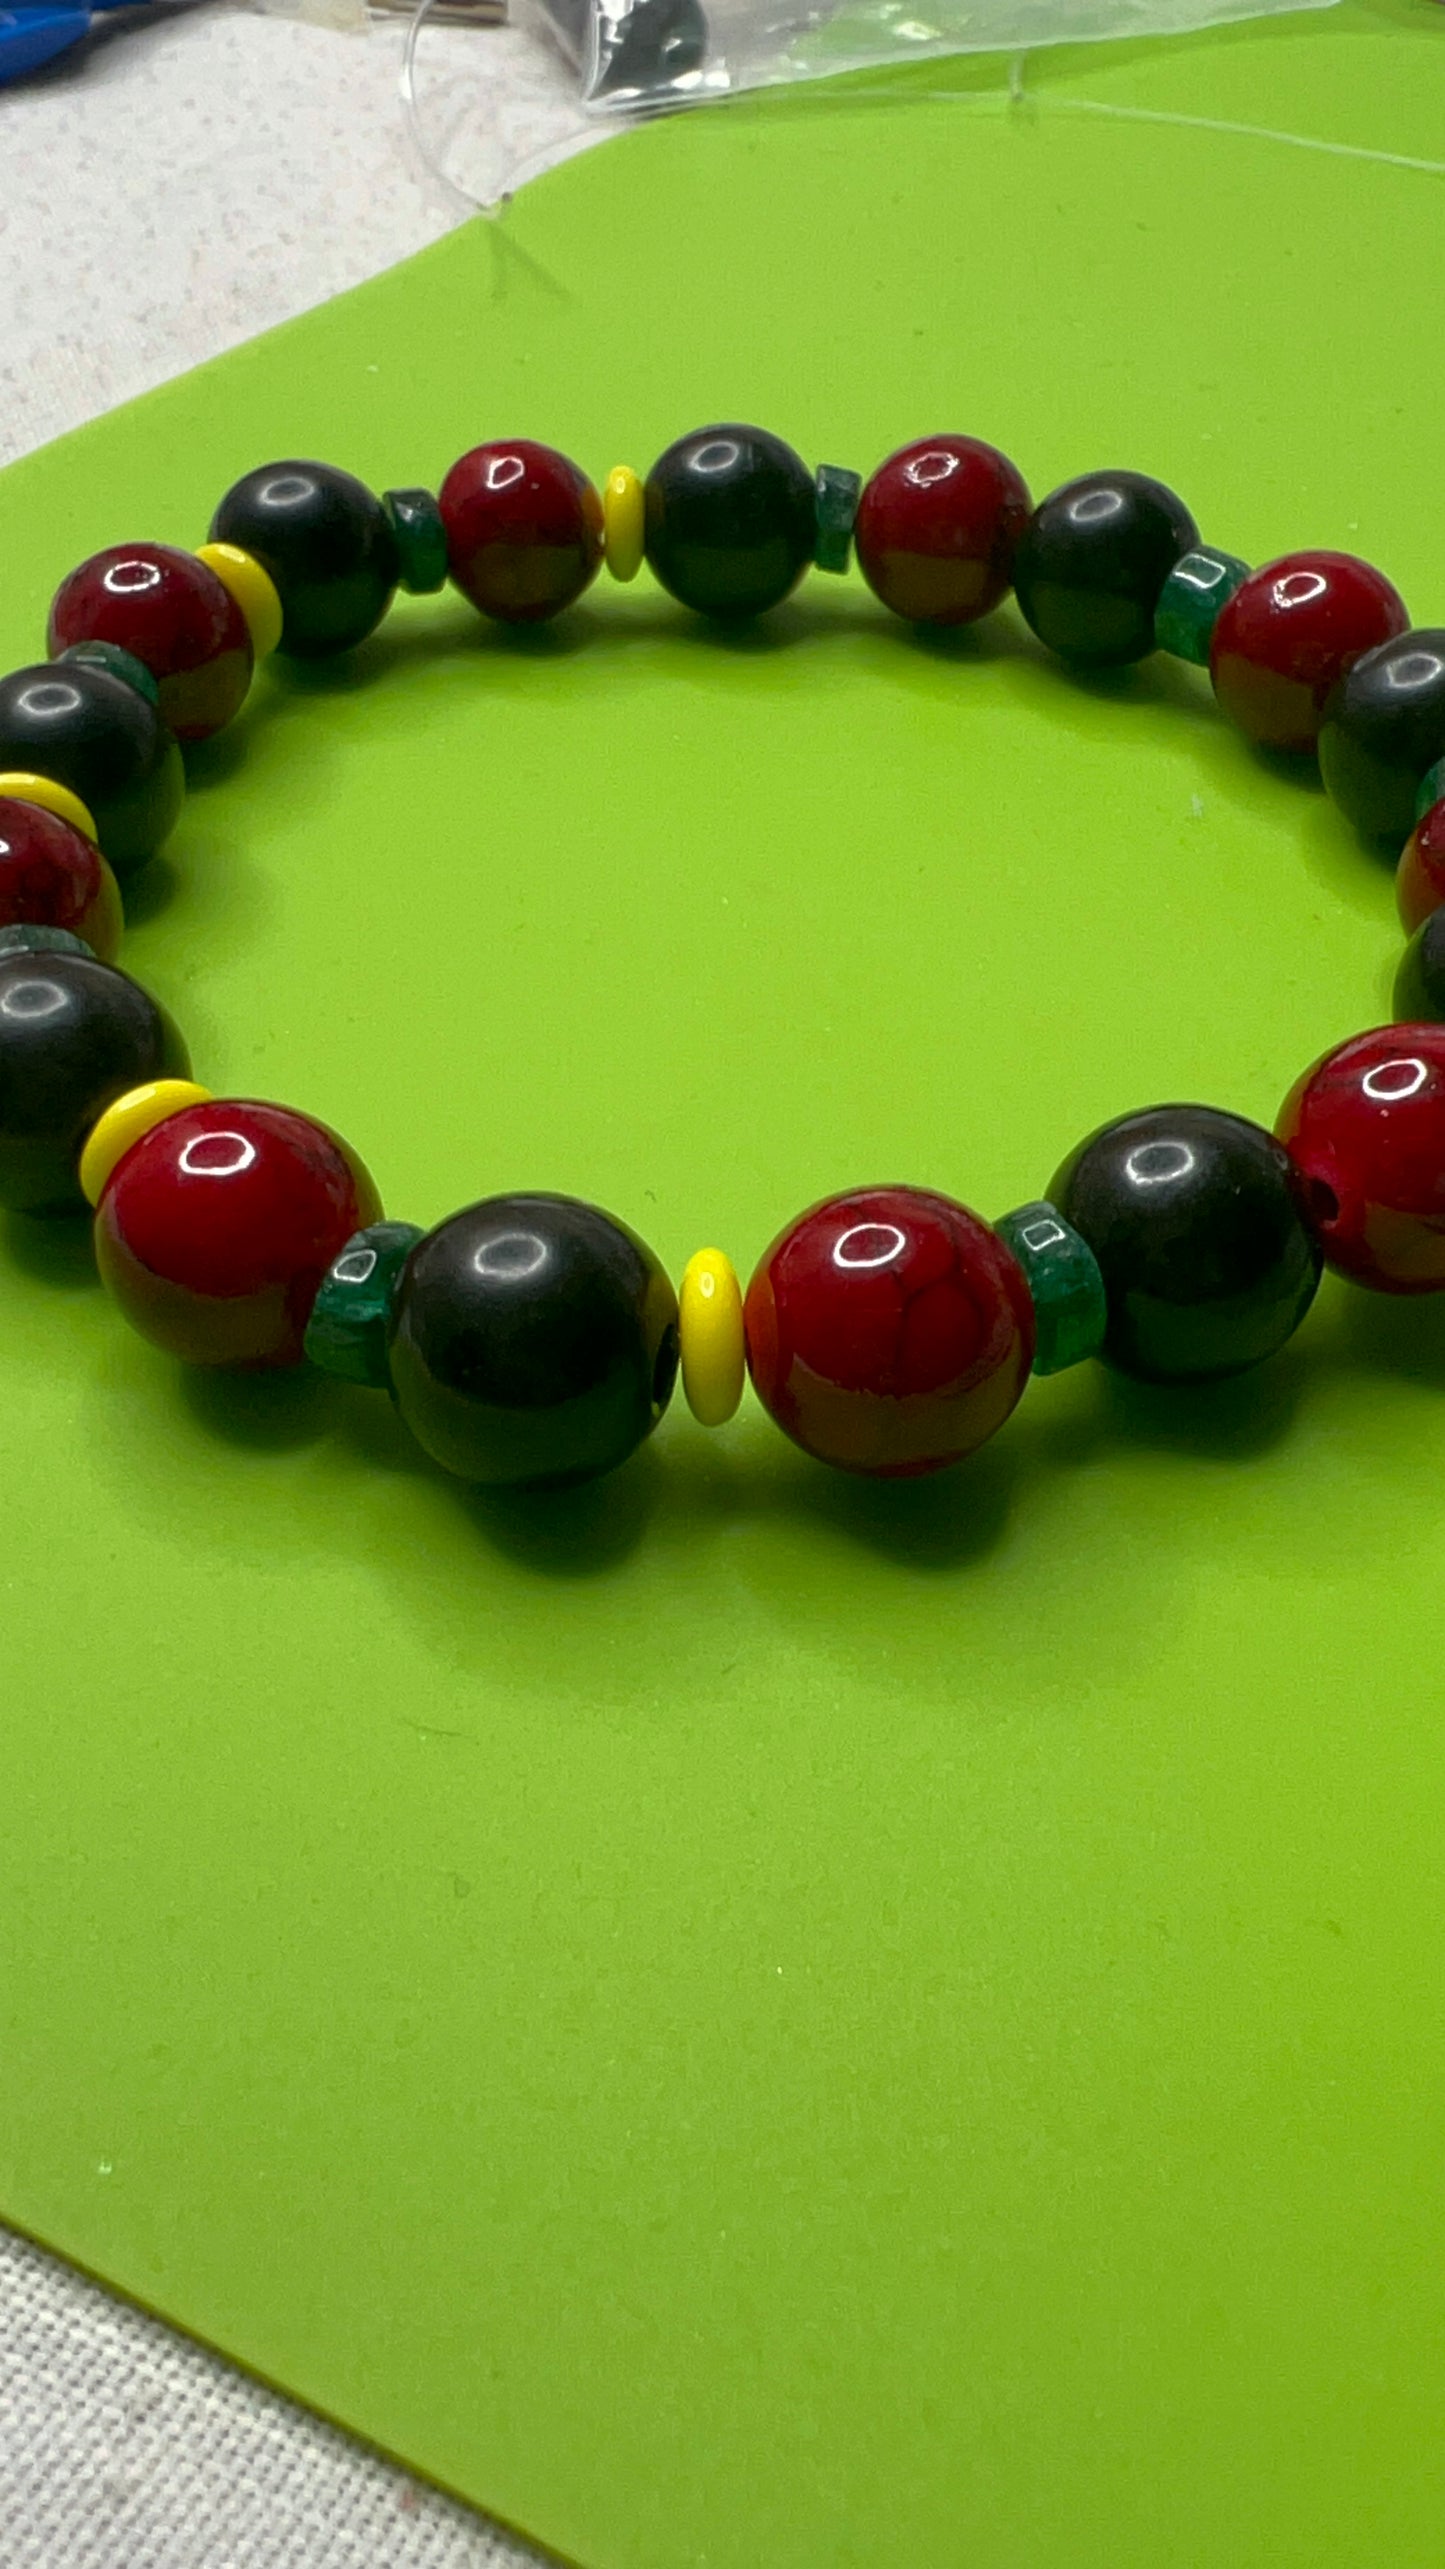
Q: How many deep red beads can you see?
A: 9